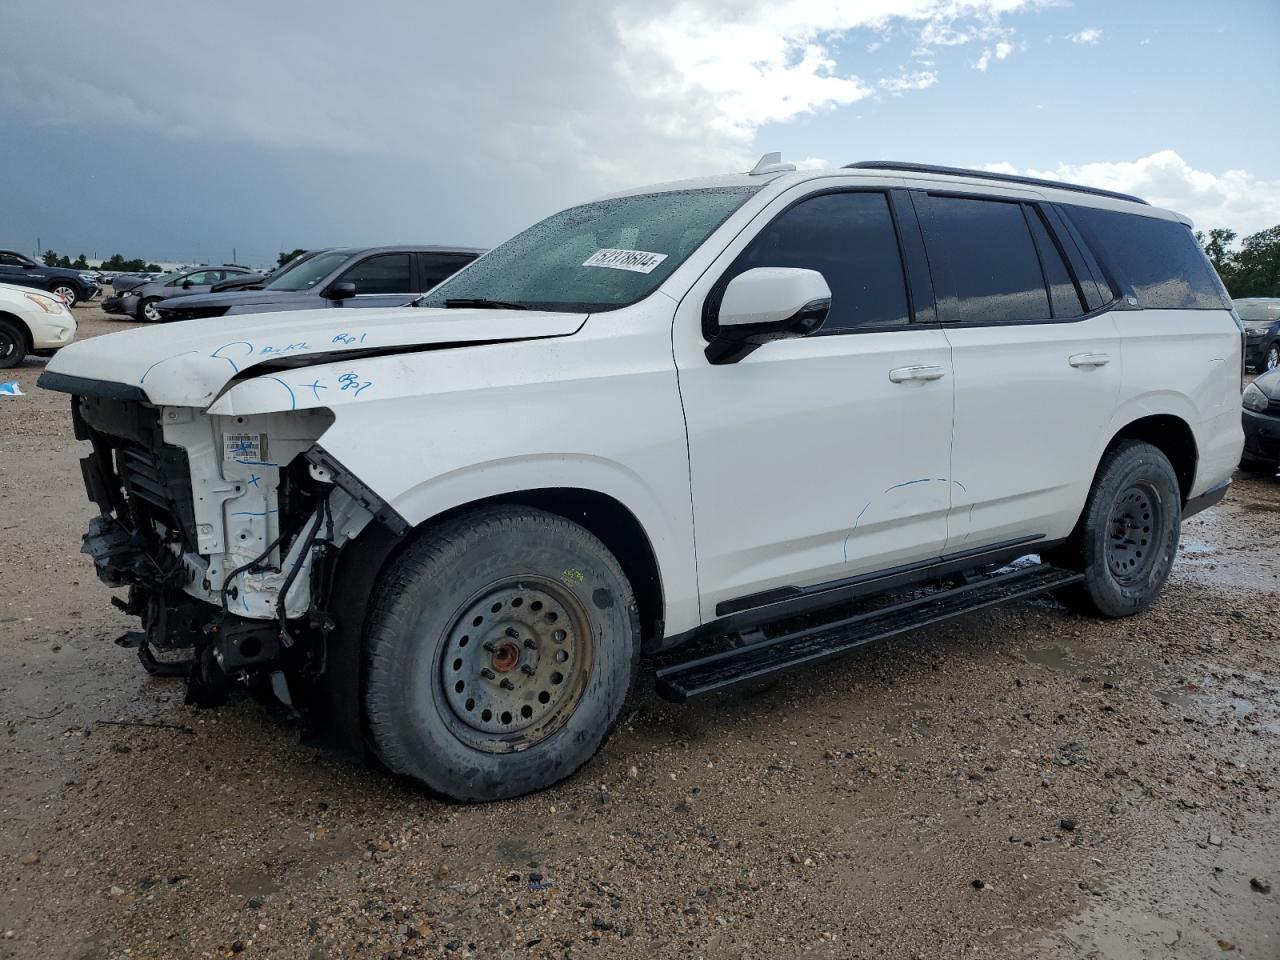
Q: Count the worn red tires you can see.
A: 0